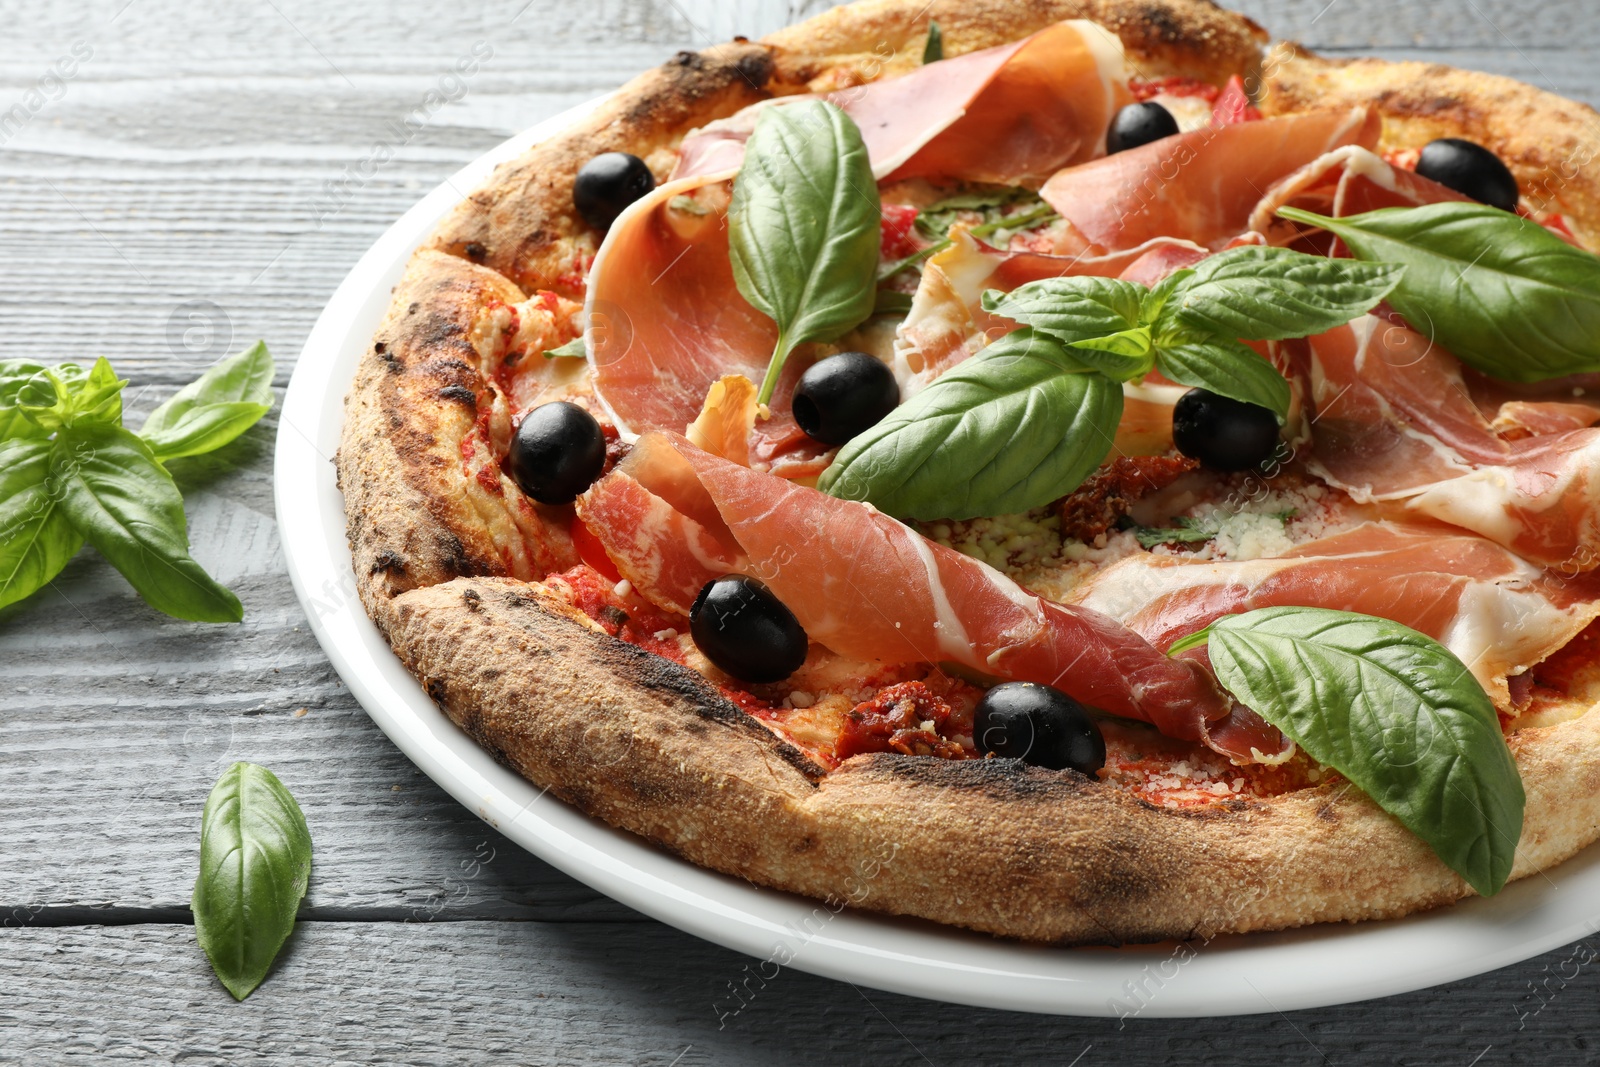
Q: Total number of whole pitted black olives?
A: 8